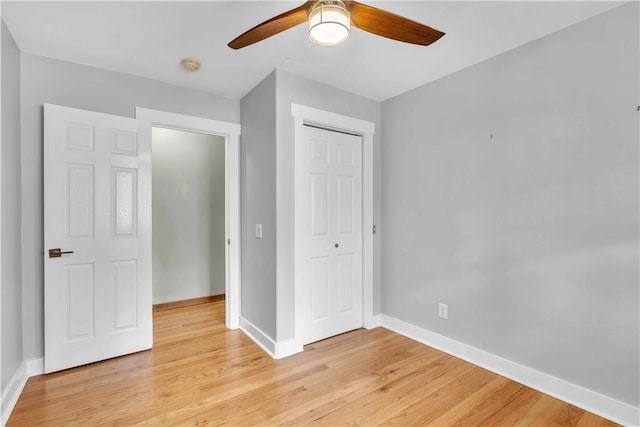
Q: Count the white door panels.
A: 12